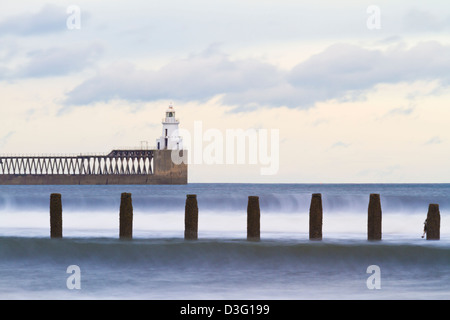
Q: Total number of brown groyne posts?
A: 7